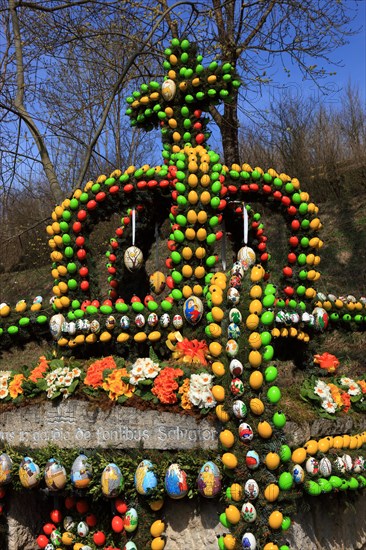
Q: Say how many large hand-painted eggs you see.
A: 15